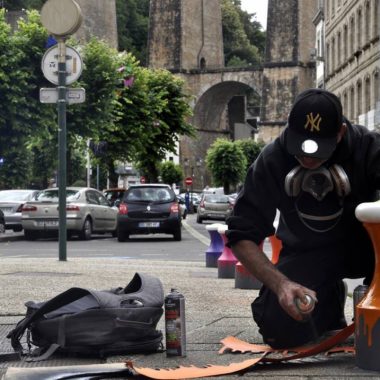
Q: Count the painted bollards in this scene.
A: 5